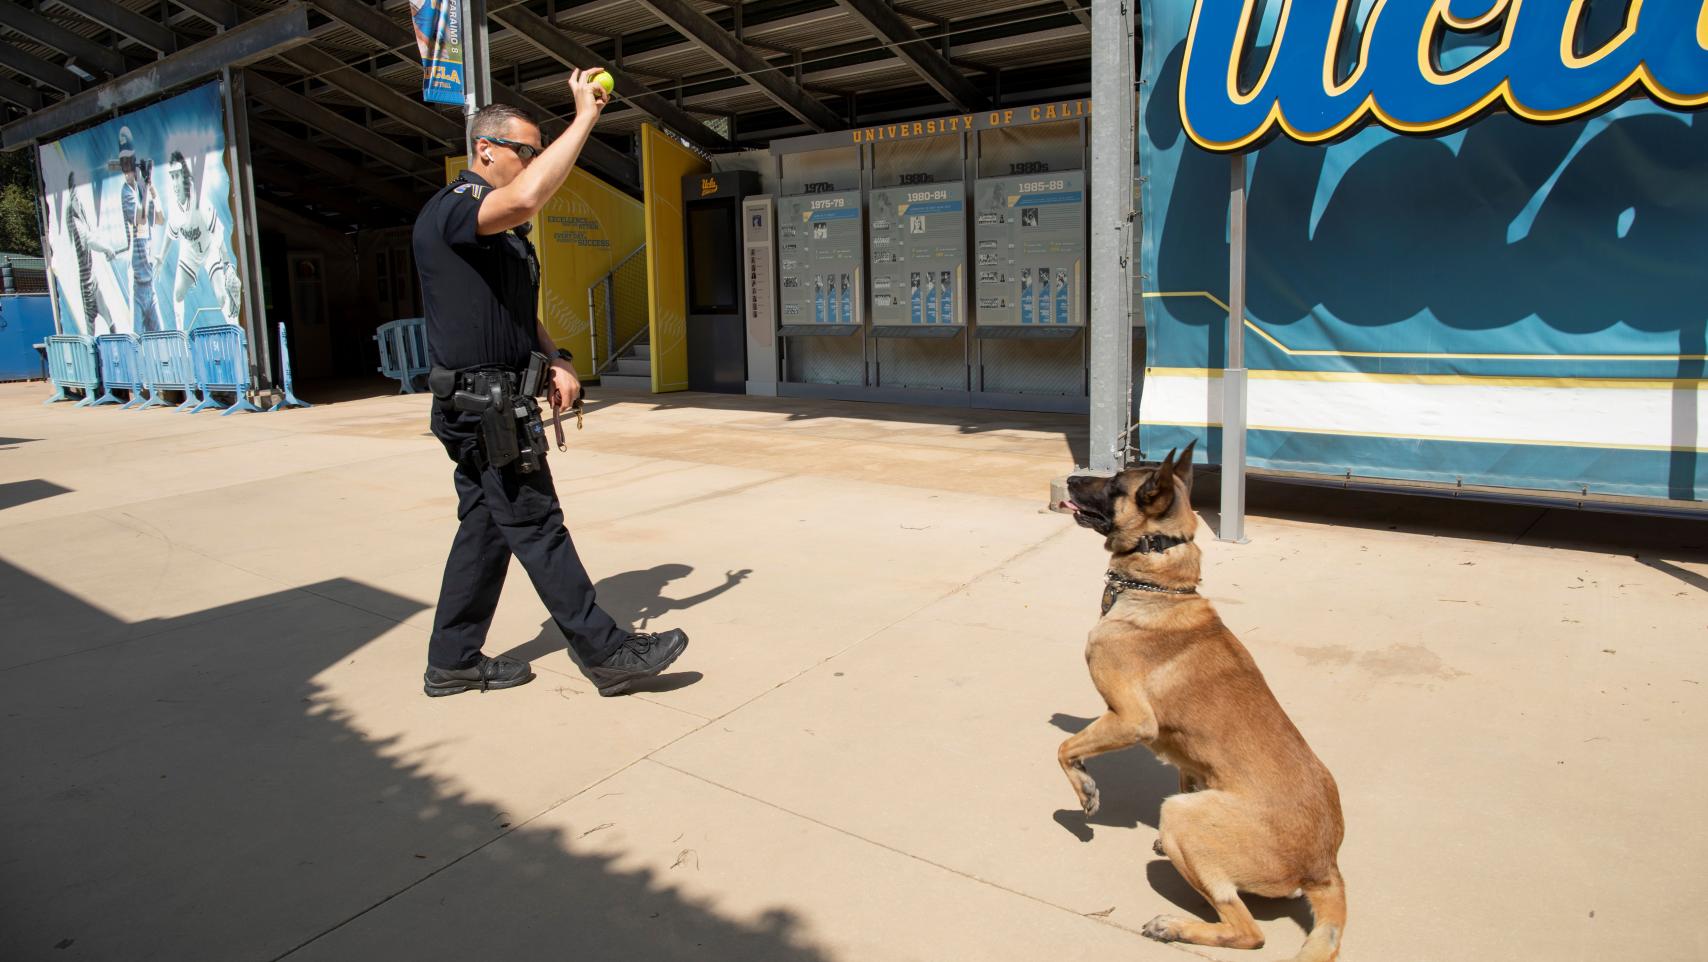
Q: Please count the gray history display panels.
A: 3